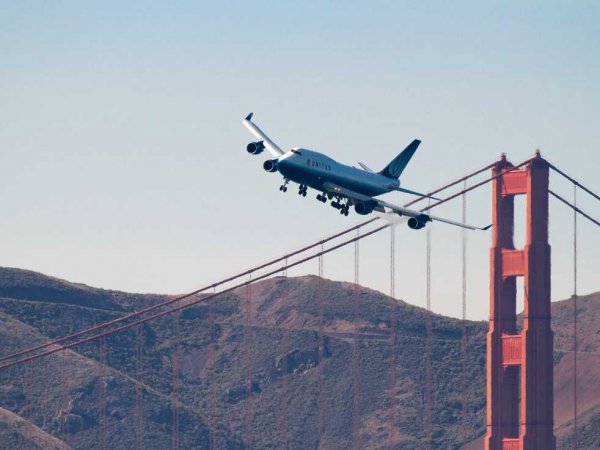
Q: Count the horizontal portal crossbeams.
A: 4